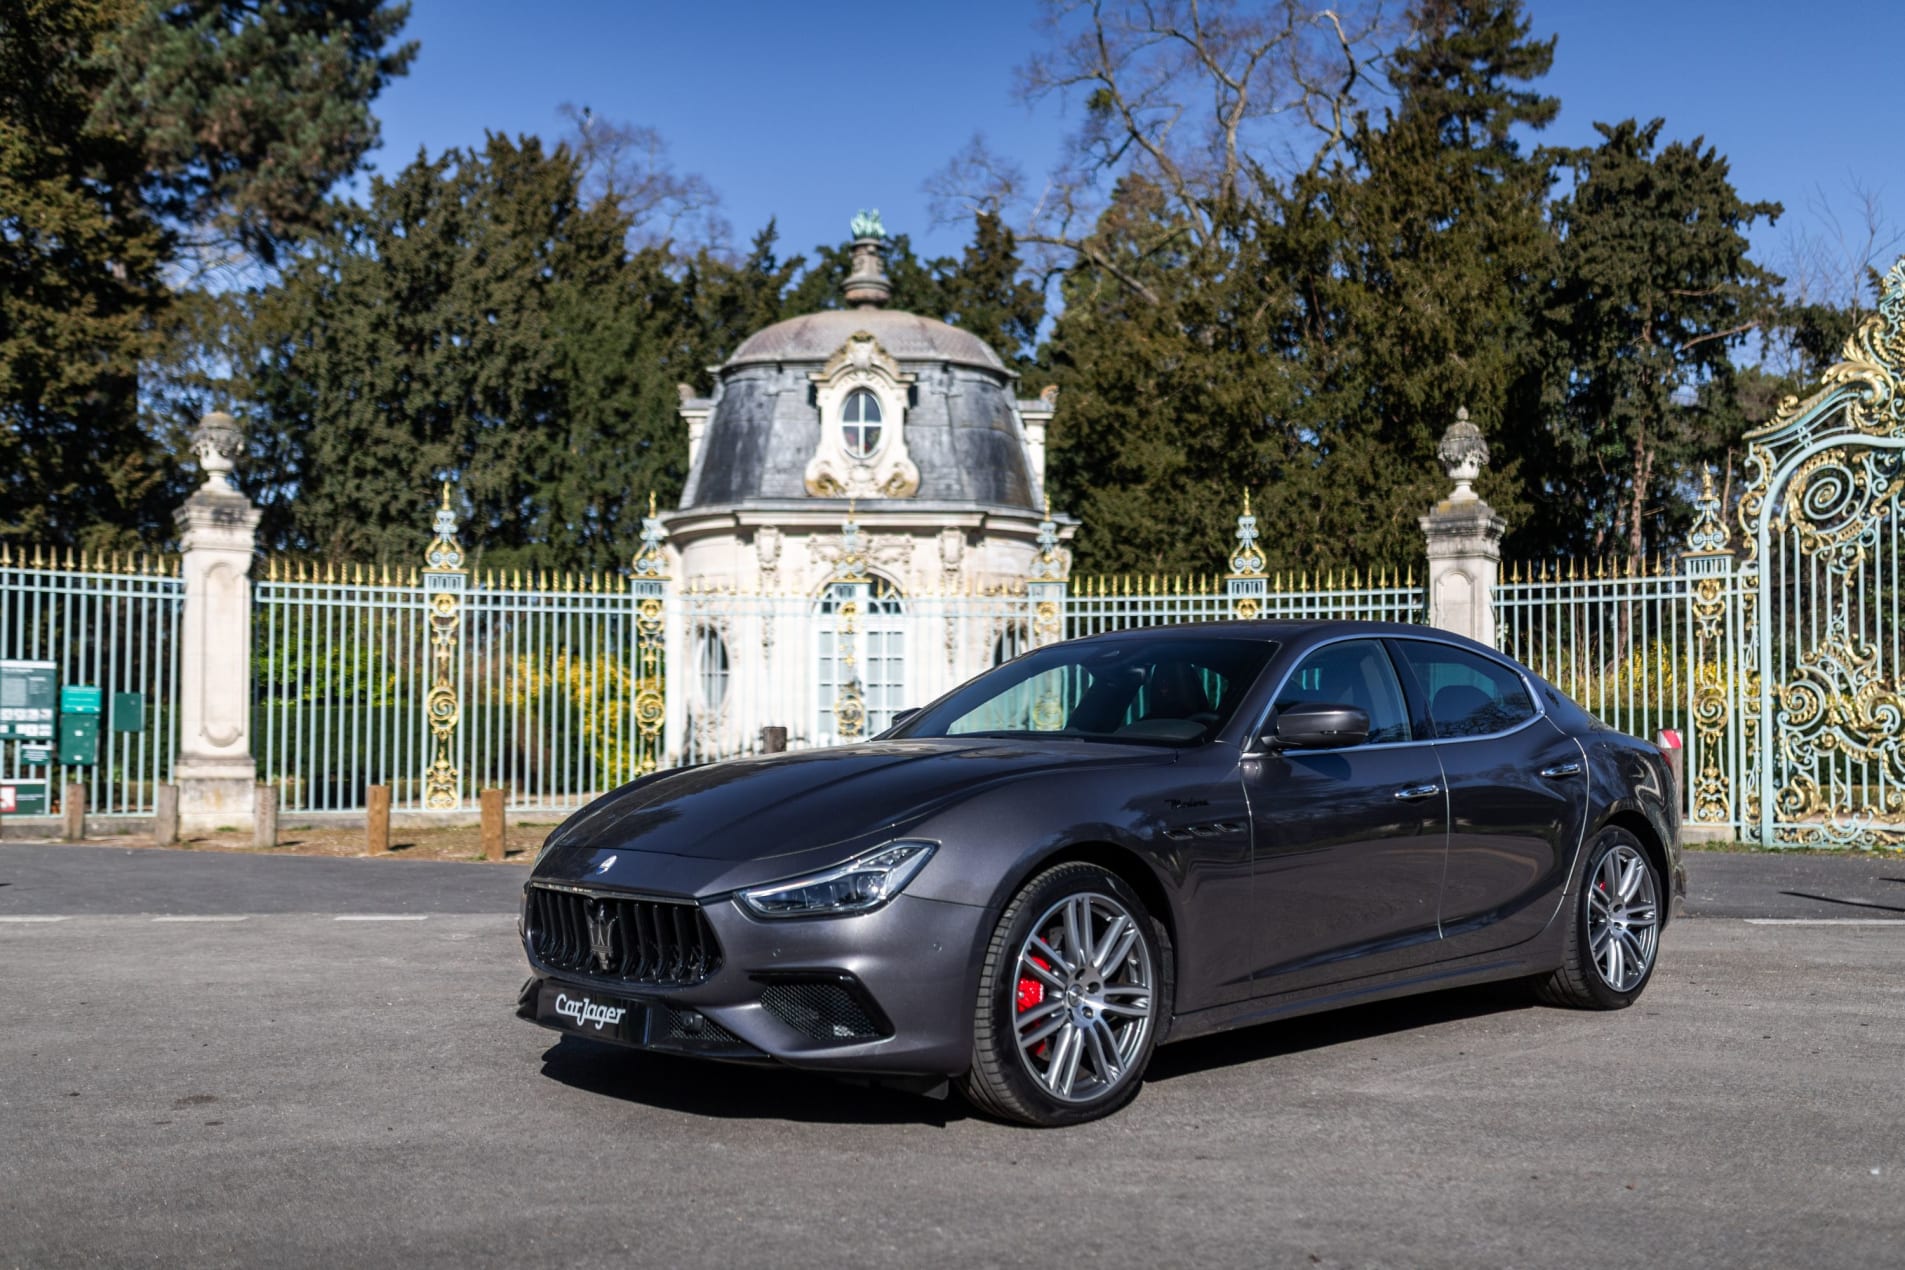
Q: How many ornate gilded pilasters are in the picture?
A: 6